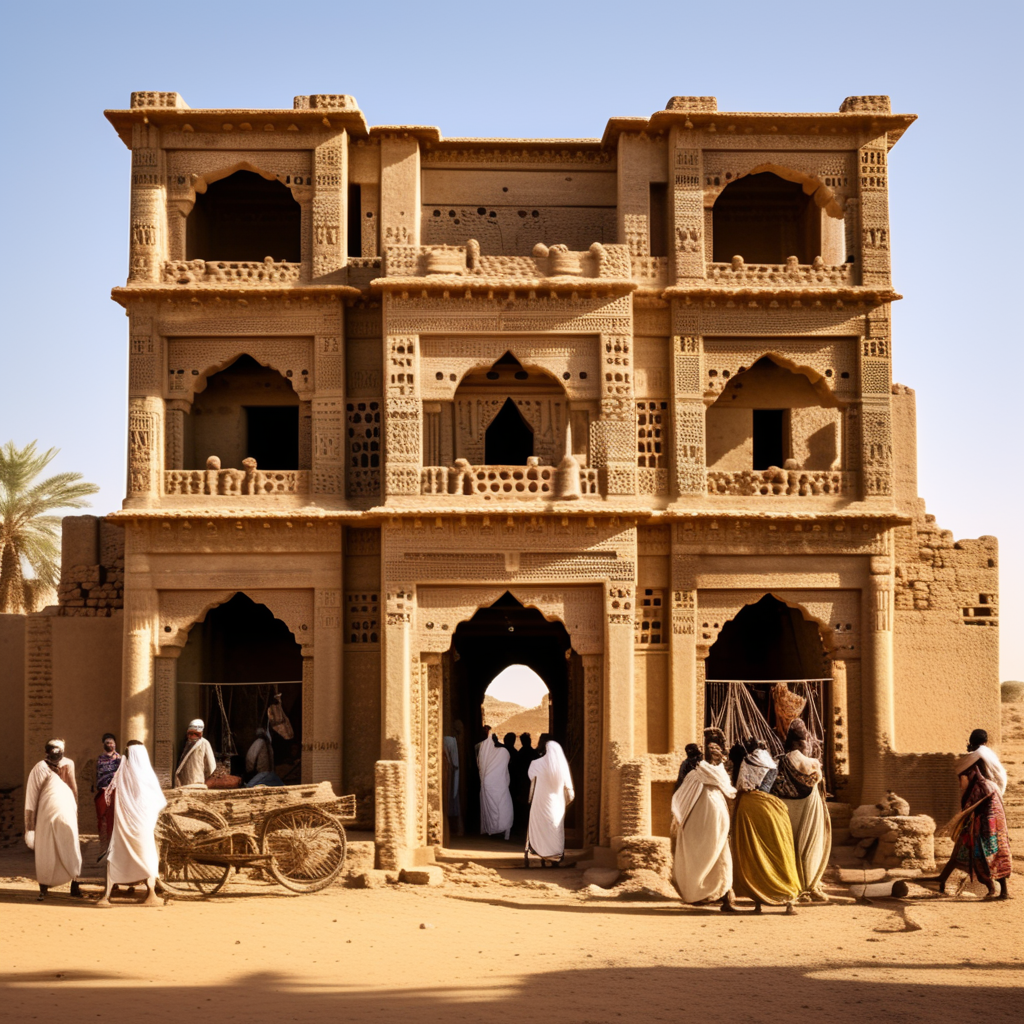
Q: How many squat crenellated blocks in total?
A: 4